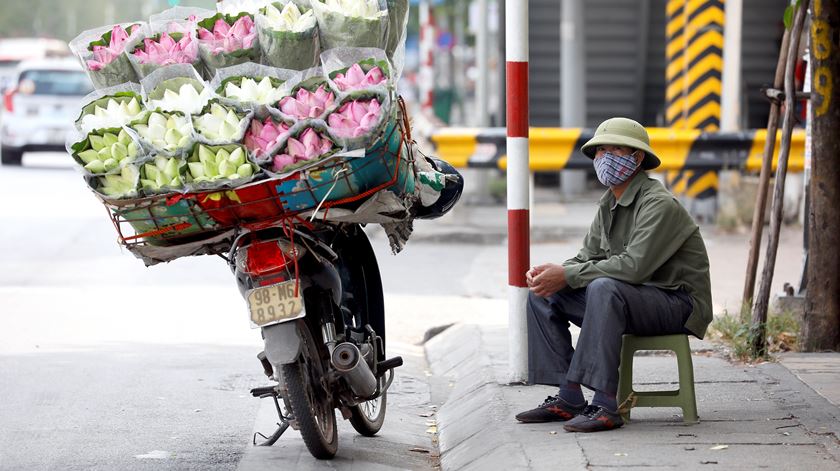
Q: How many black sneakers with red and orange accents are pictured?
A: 2